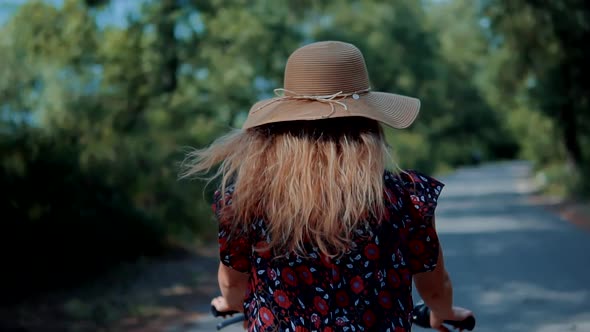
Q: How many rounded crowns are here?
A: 1